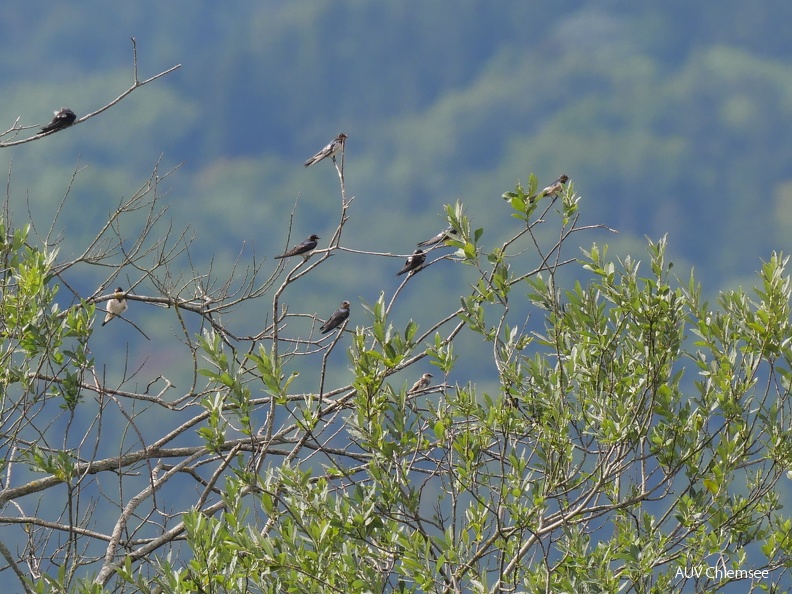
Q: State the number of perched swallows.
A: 9